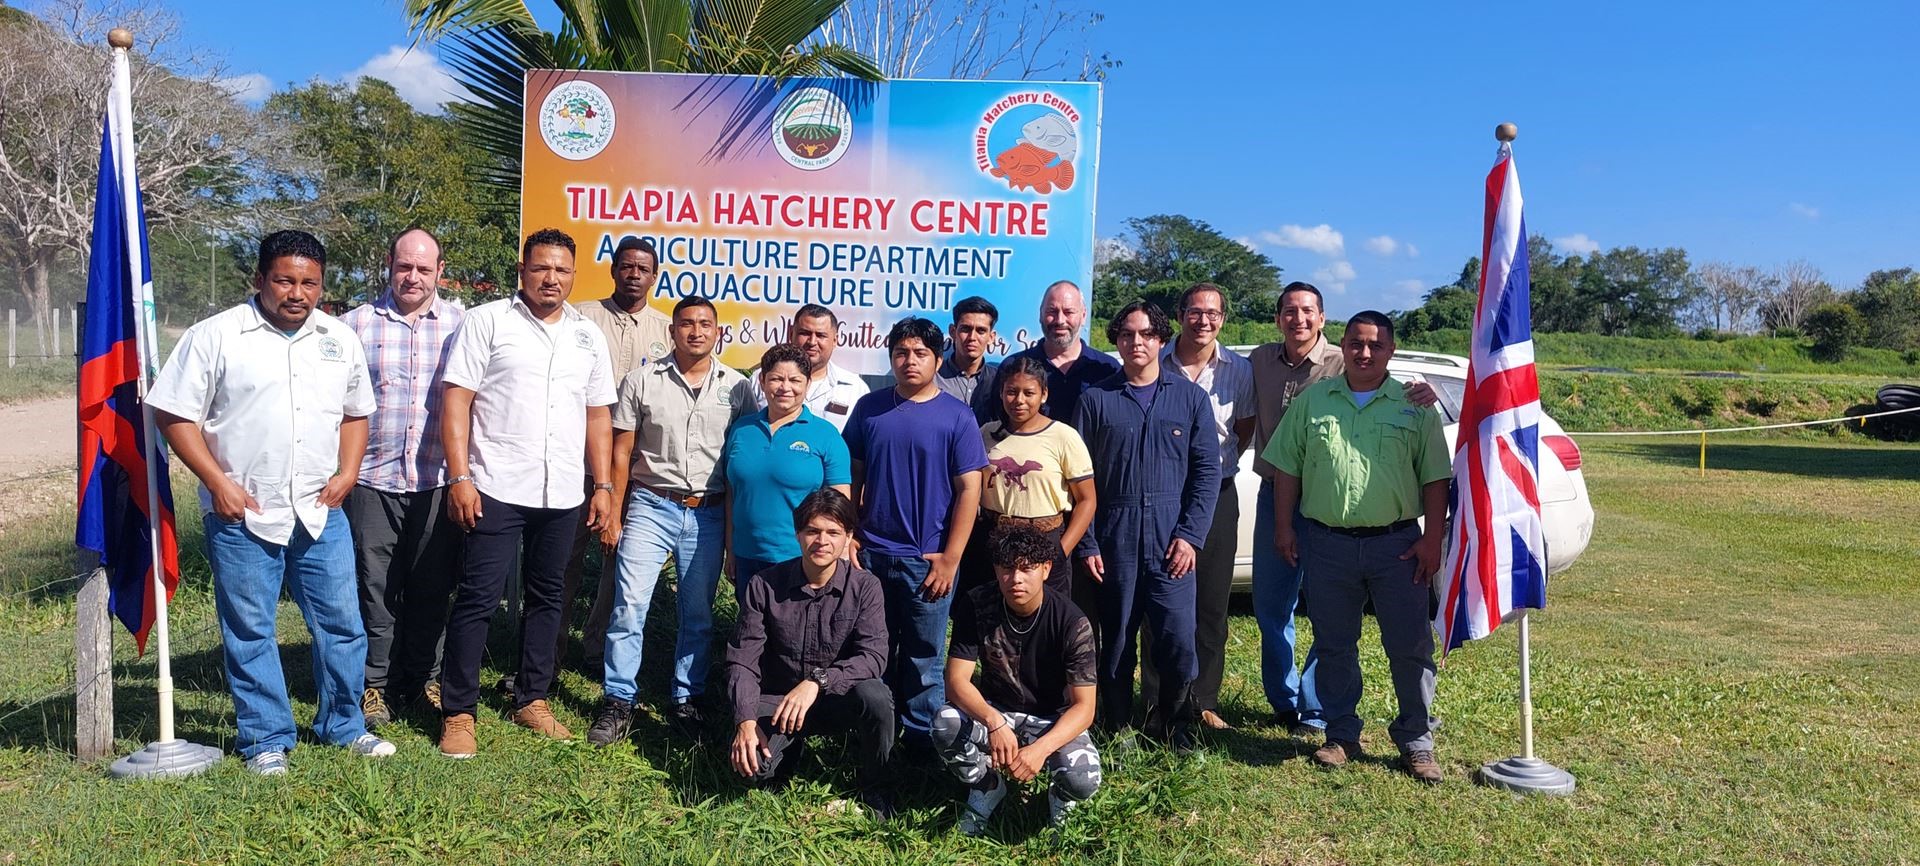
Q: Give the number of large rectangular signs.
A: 1